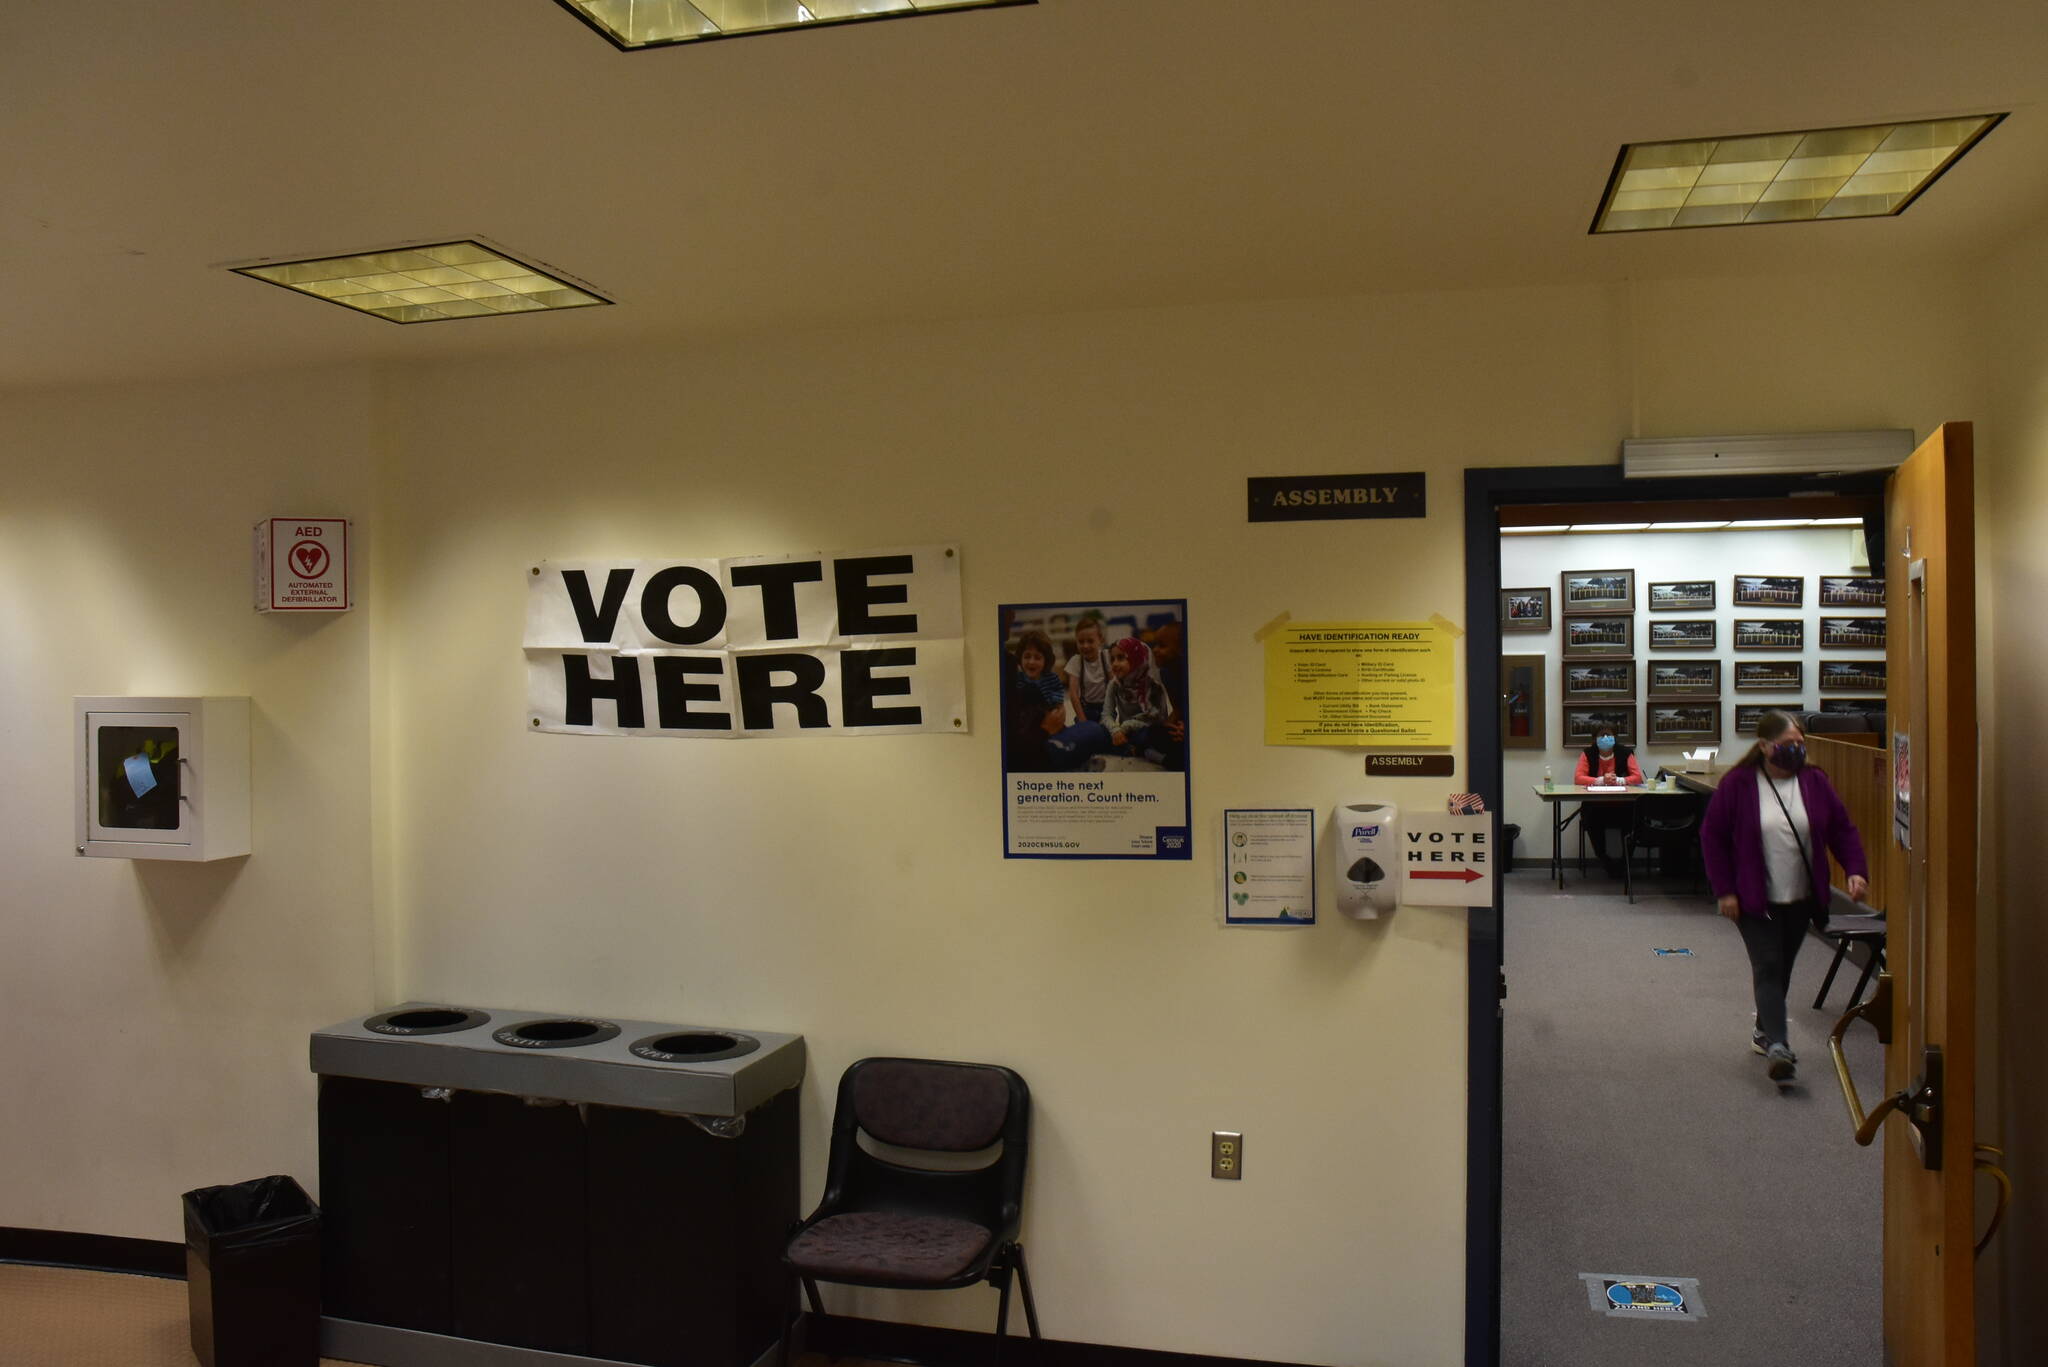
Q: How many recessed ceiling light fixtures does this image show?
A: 3